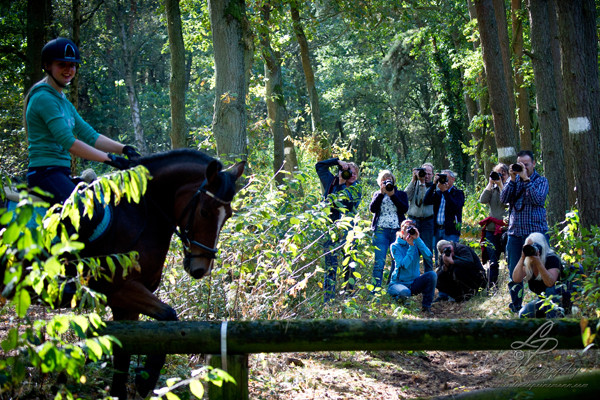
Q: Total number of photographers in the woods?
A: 9